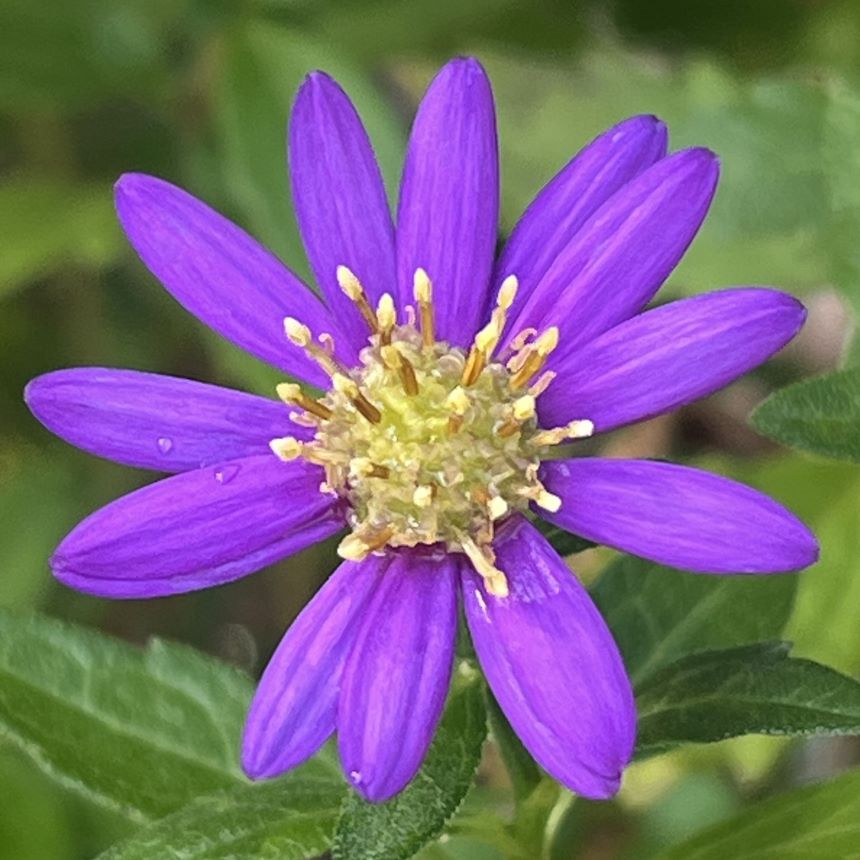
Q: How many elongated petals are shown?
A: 12